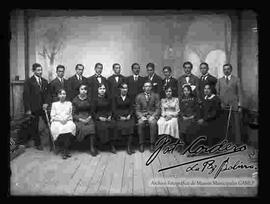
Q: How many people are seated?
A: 8